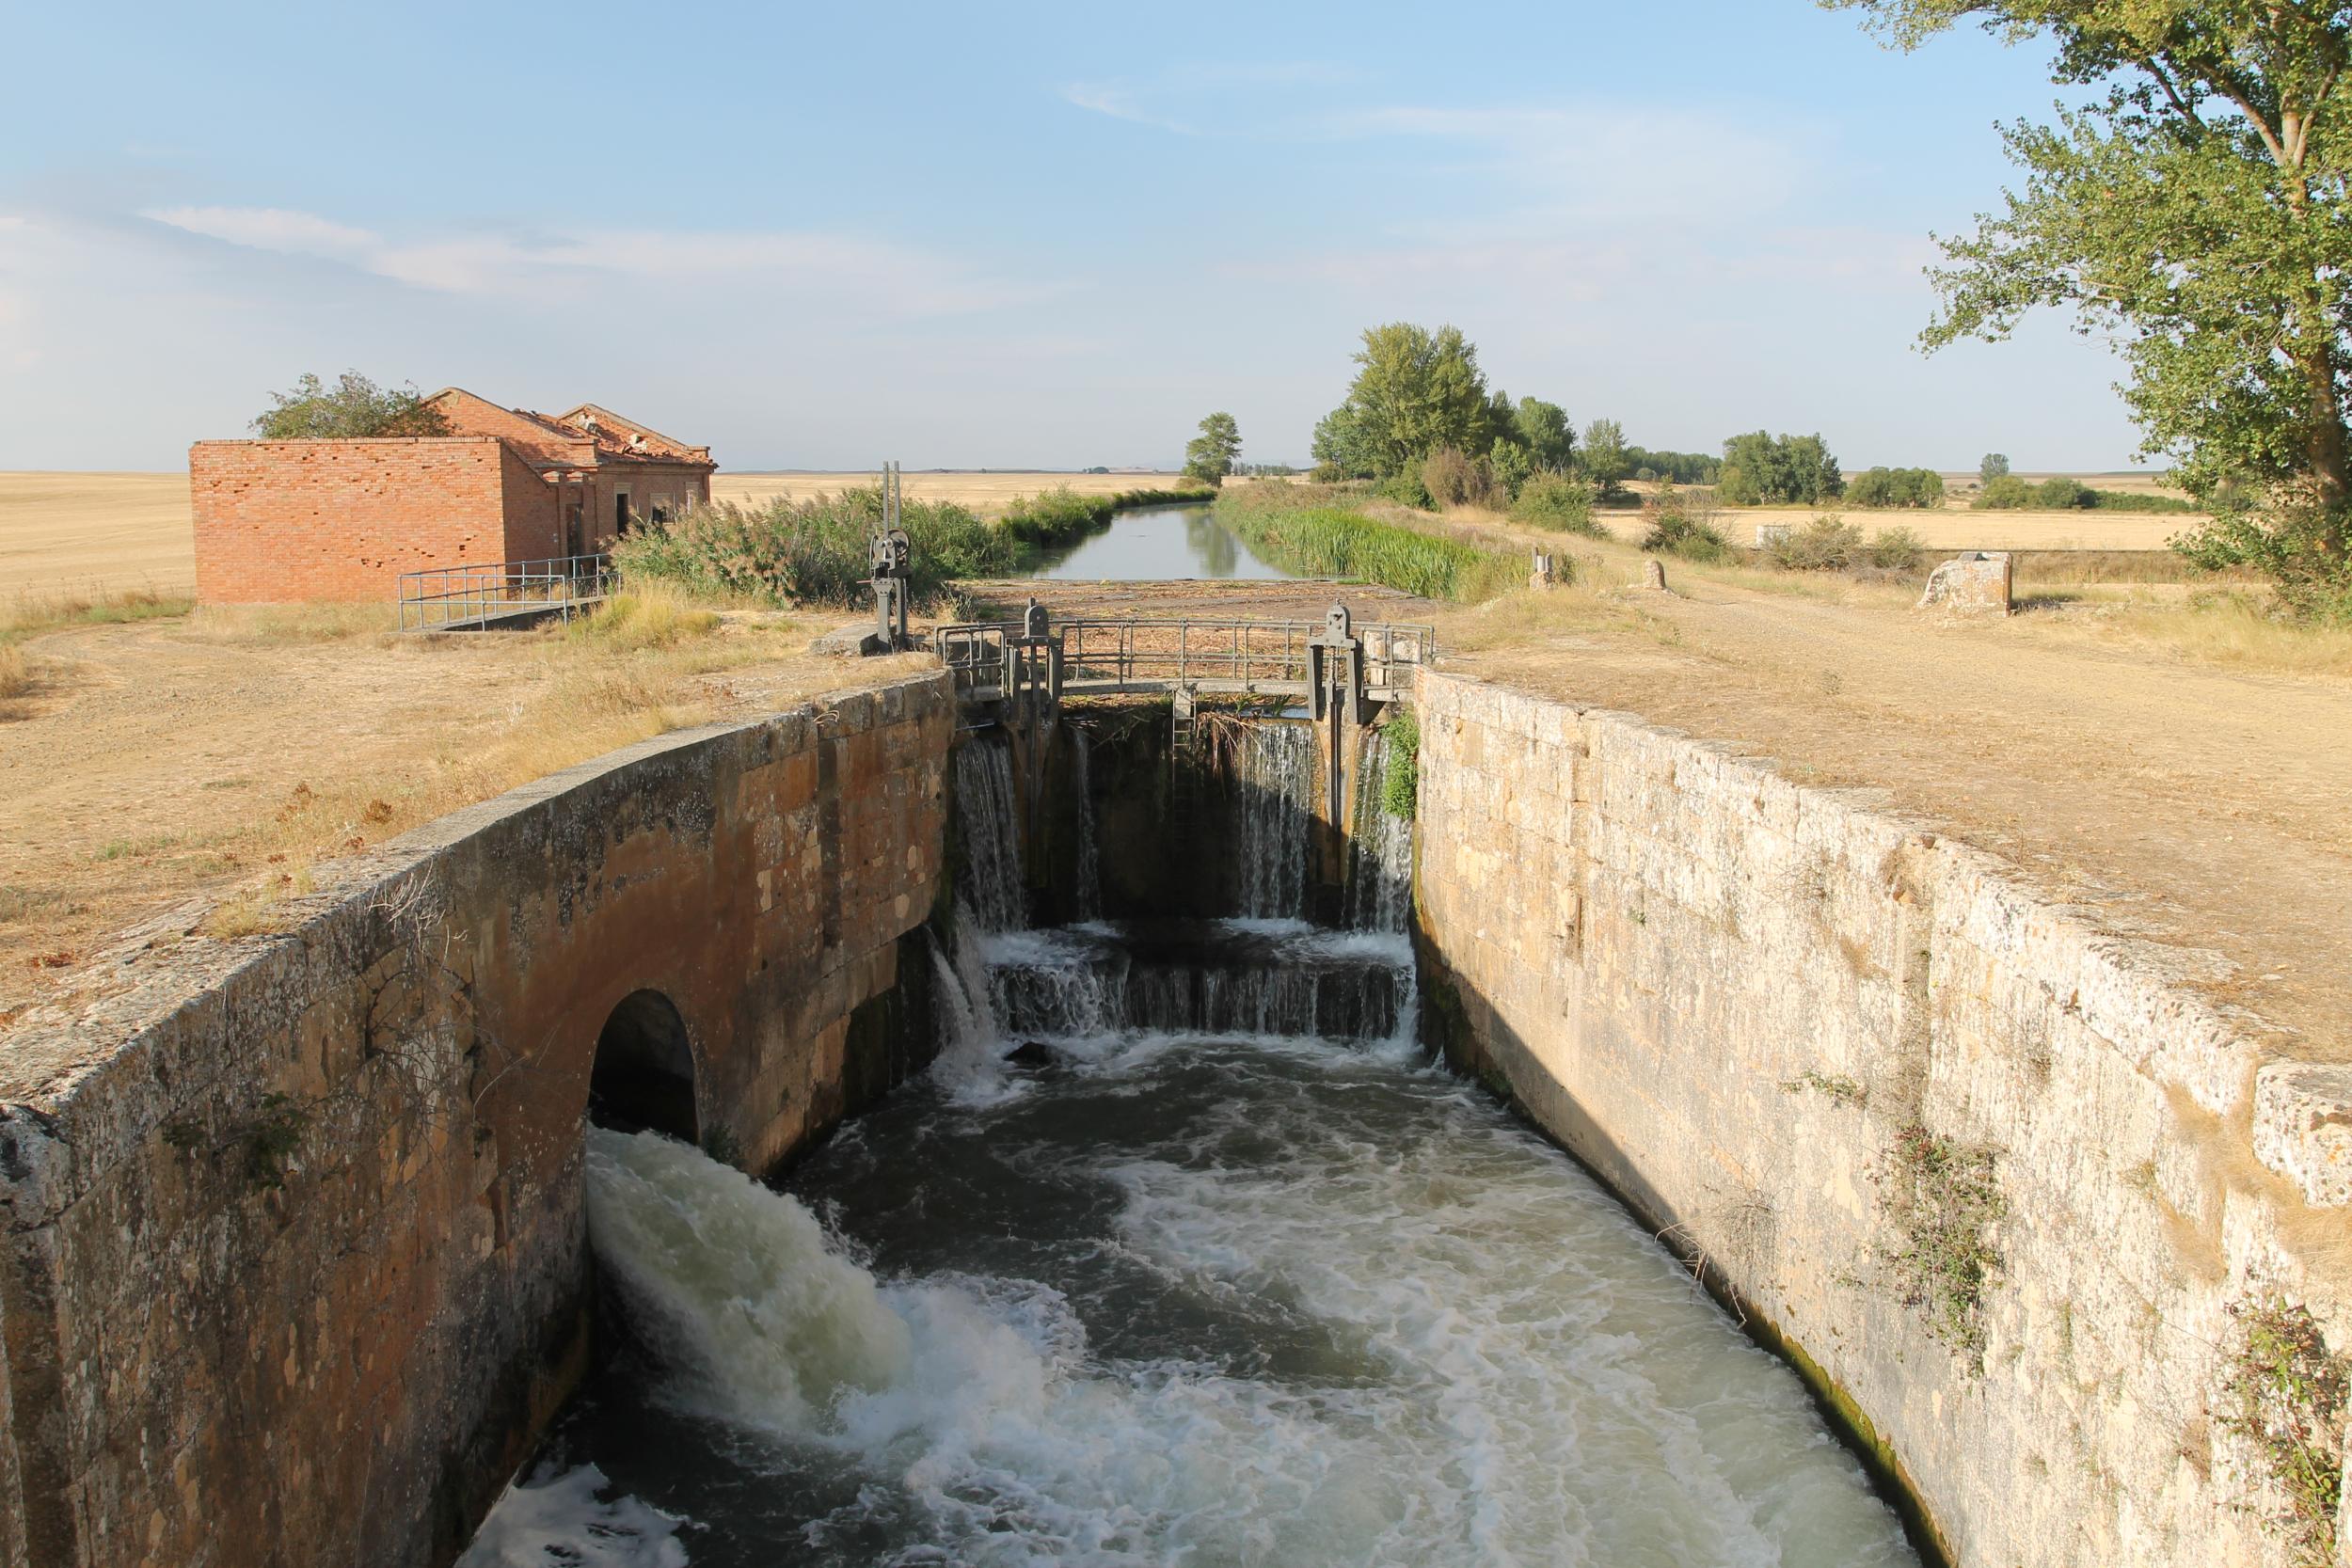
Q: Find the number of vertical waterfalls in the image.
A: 4